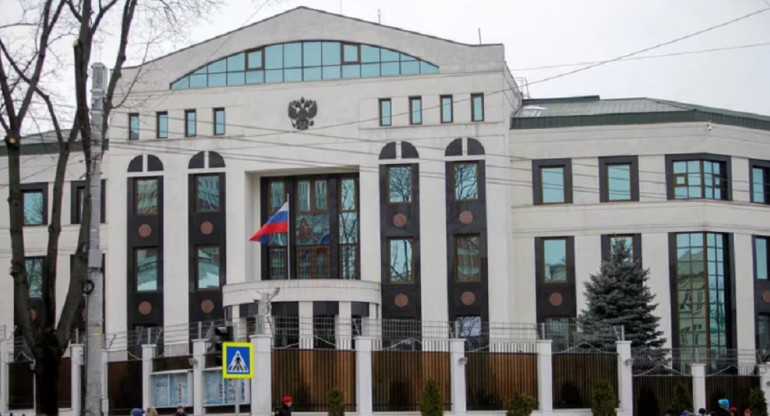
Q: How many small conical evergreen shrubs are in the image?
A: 6